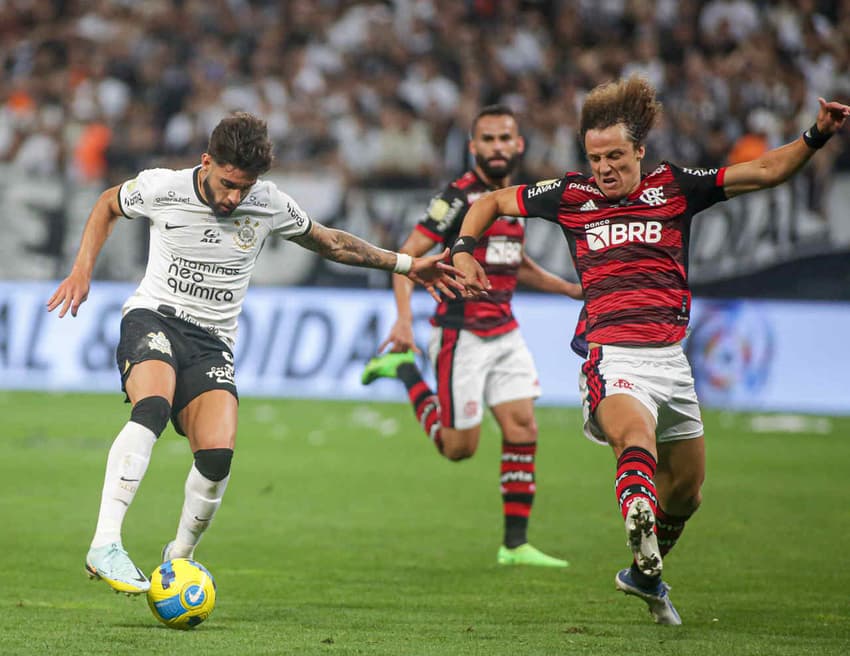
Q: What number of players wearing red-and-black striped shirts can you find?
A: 2